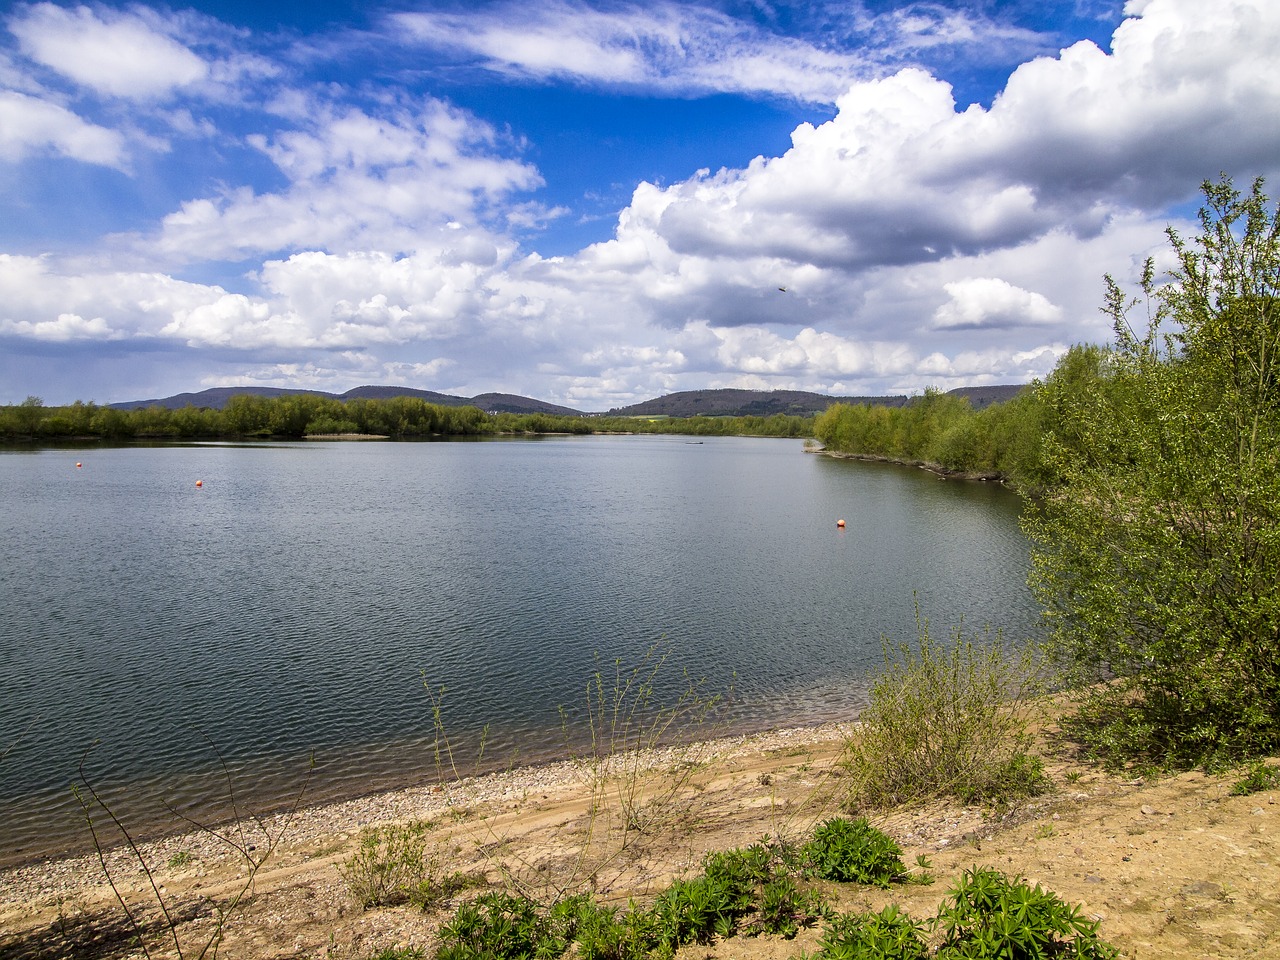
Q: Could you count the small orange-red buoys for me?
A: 3